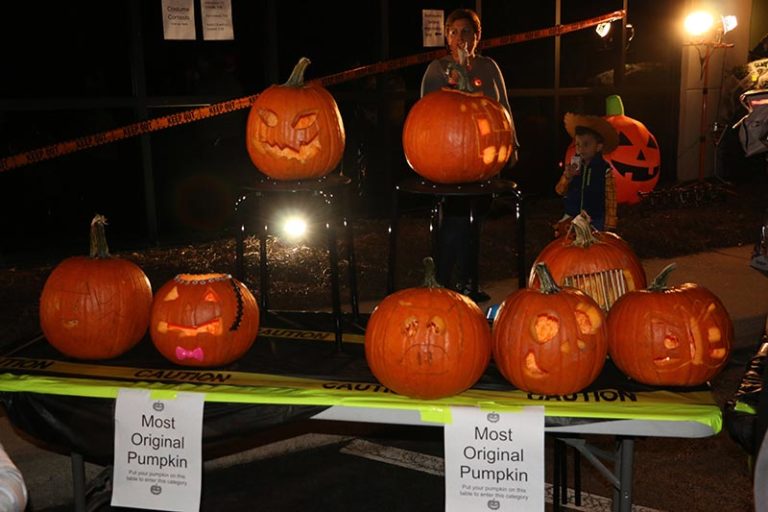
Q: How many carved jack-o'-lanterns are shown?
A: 8